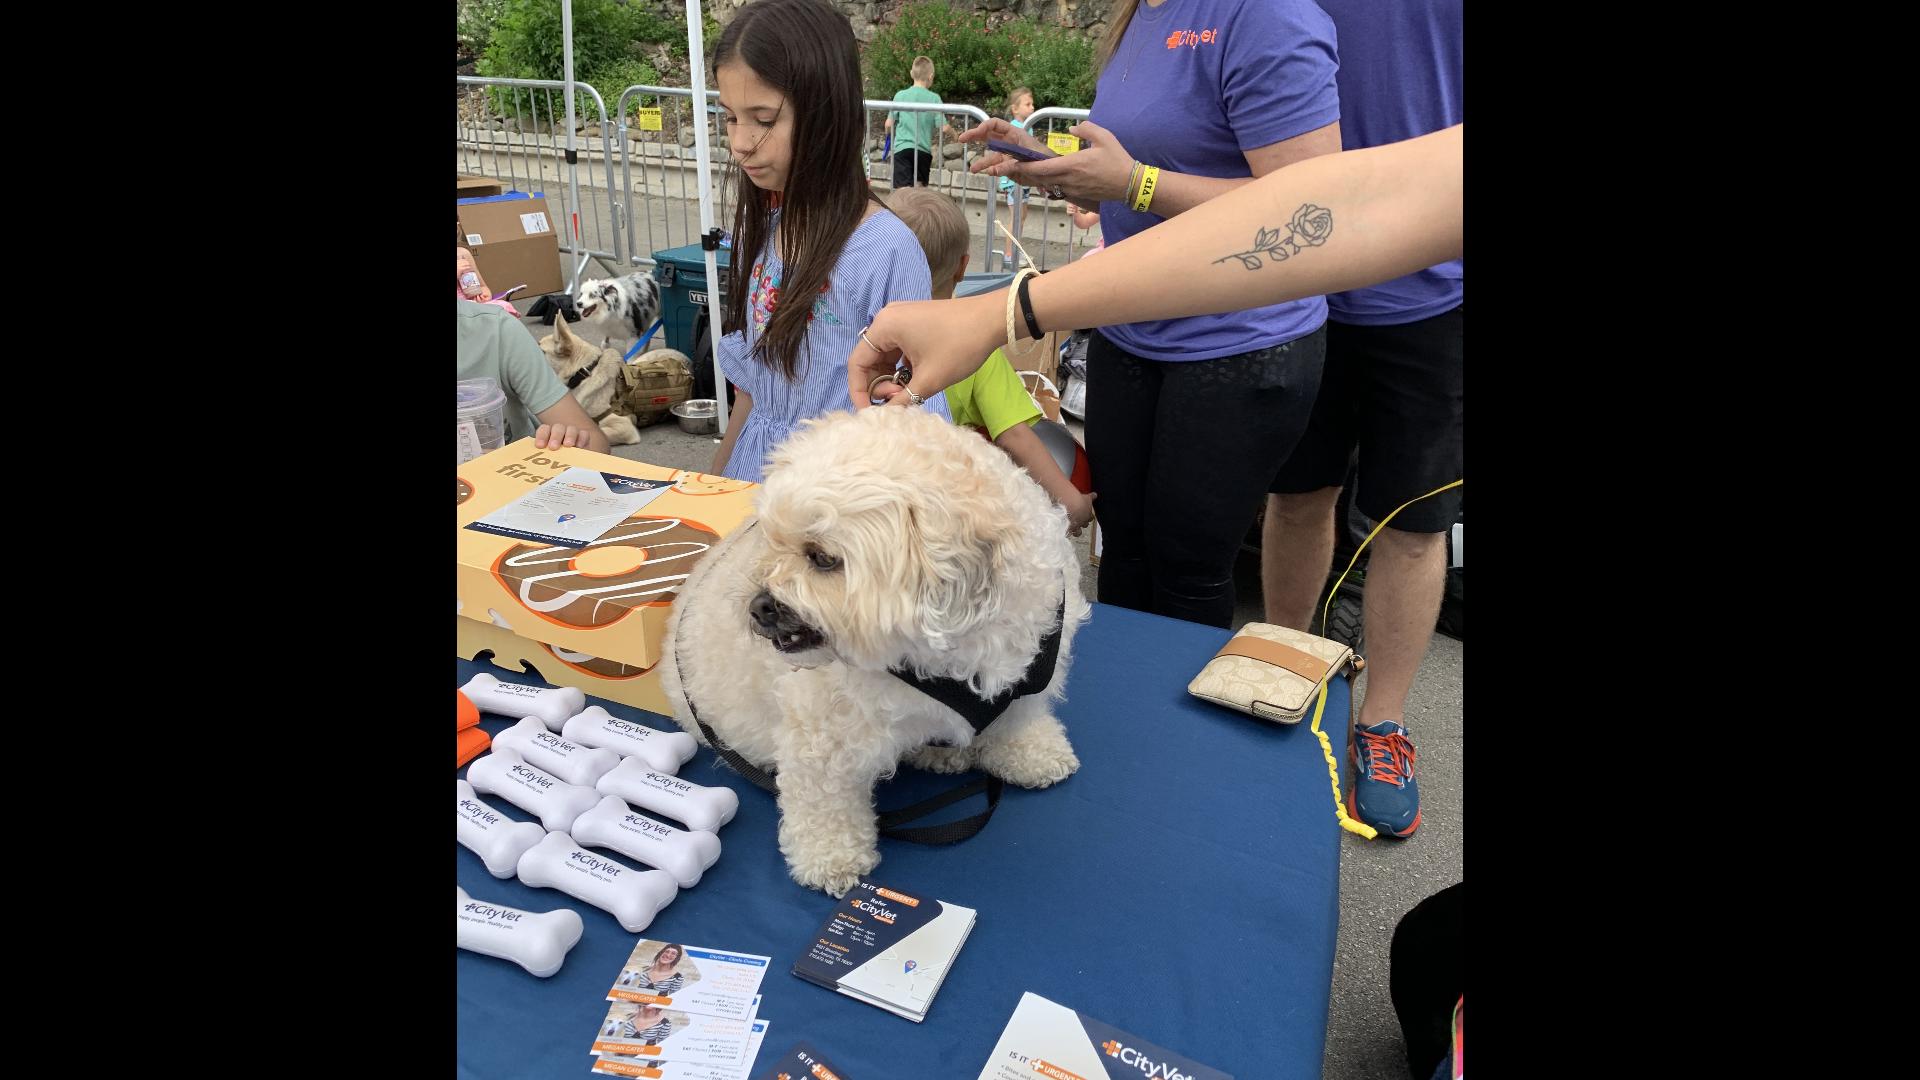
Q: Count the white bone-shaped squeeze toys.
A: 9